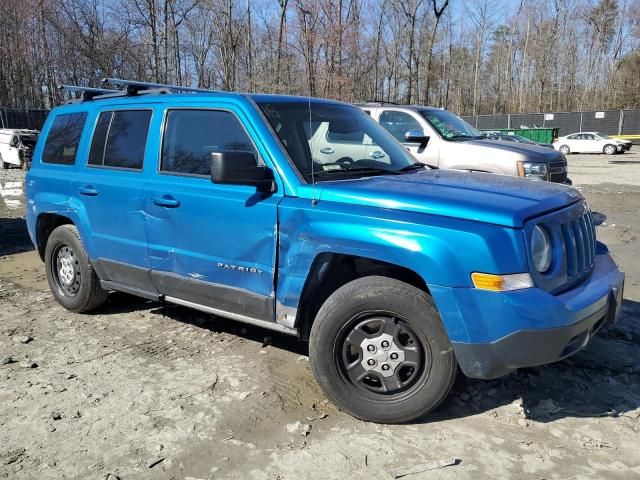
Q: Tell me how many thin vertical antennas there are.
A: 1